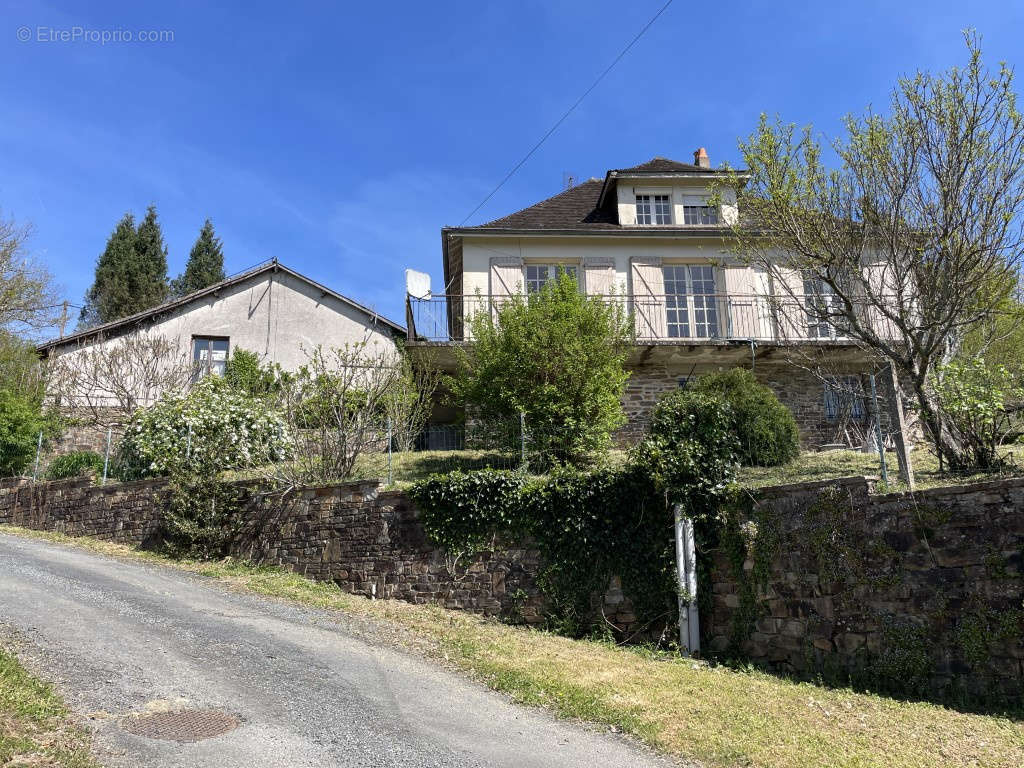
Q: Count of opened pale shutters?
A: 6